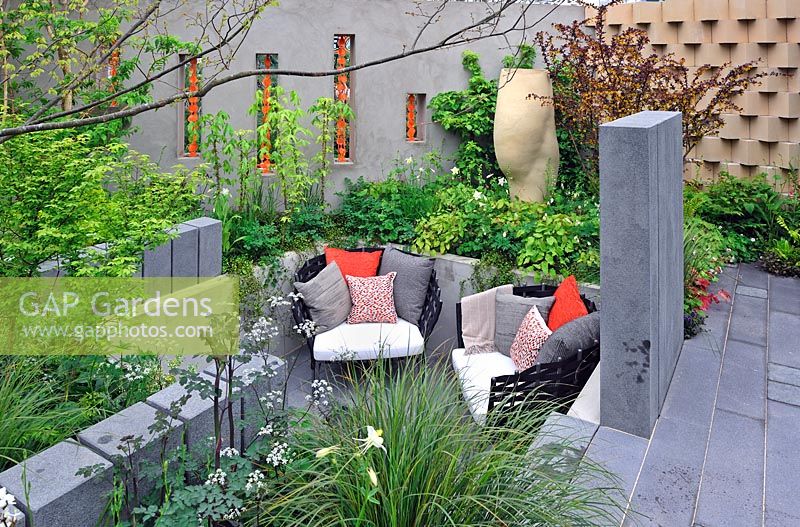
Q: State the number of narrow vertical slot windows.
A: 5